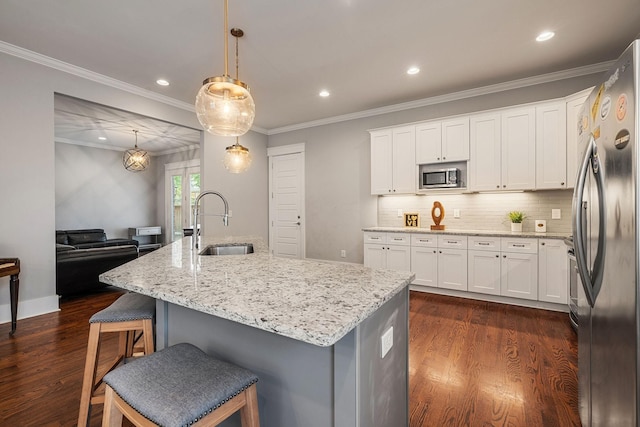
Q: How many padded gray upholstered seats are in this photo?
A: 2